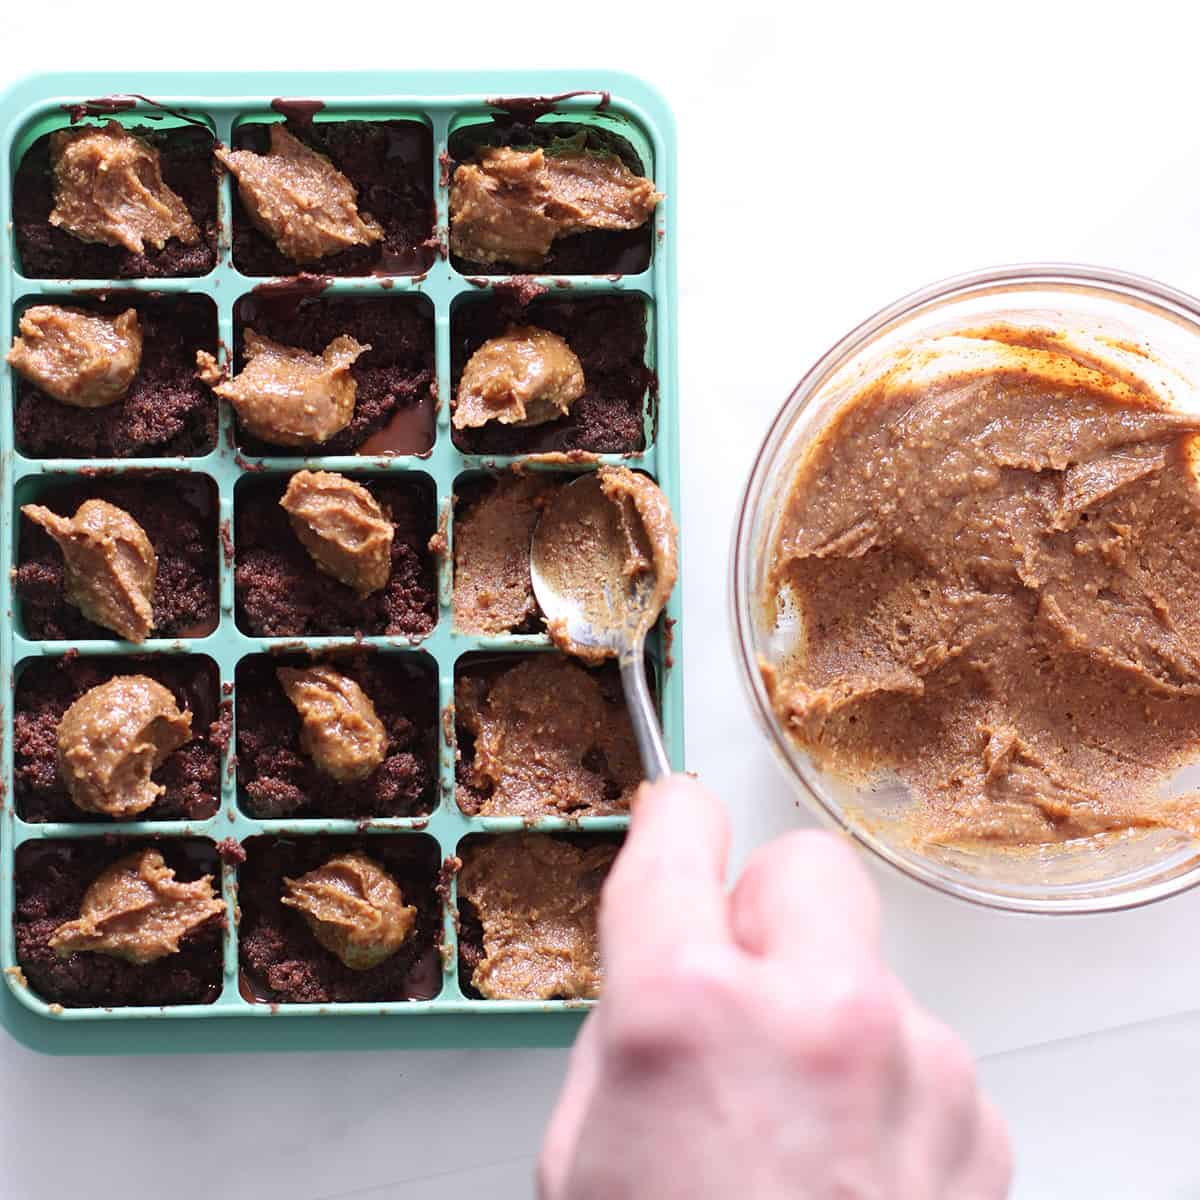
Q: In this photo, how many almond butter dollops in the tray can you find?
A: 12